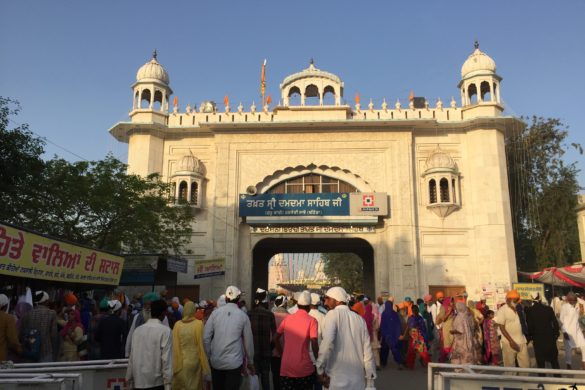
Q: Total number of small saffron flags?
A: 5